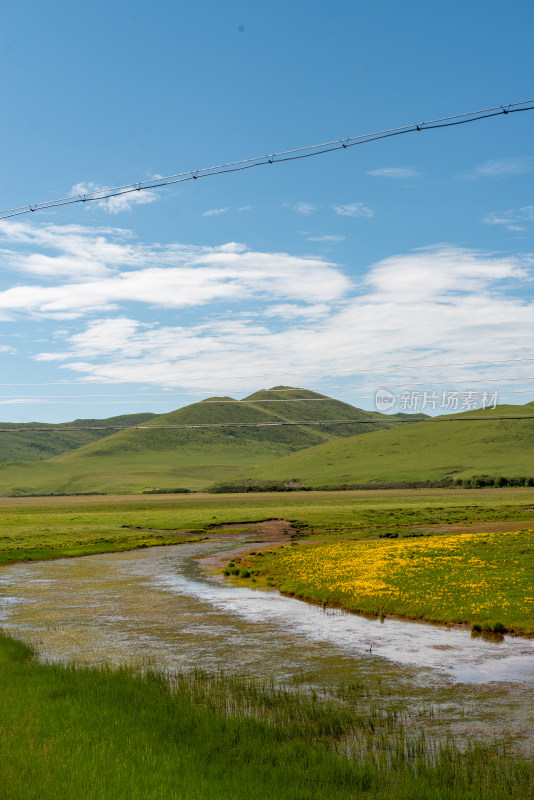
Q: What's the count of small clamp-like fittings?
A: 8